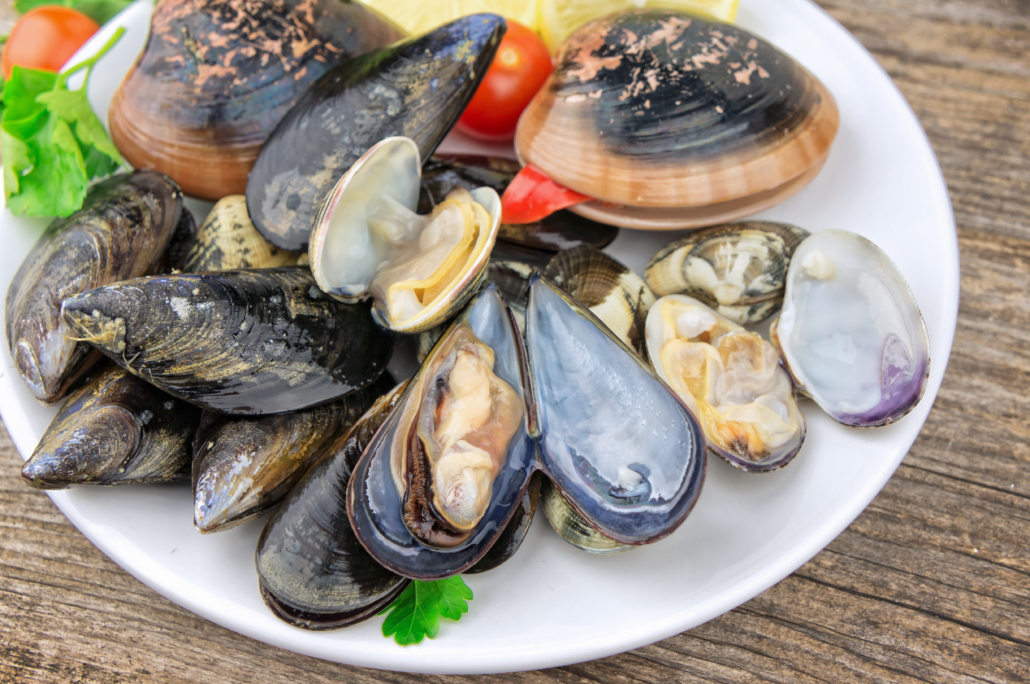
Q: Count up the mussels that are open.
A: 1